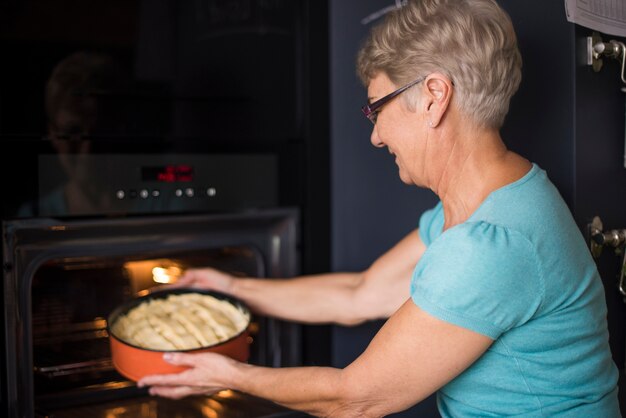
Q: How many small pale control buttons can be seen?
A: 6